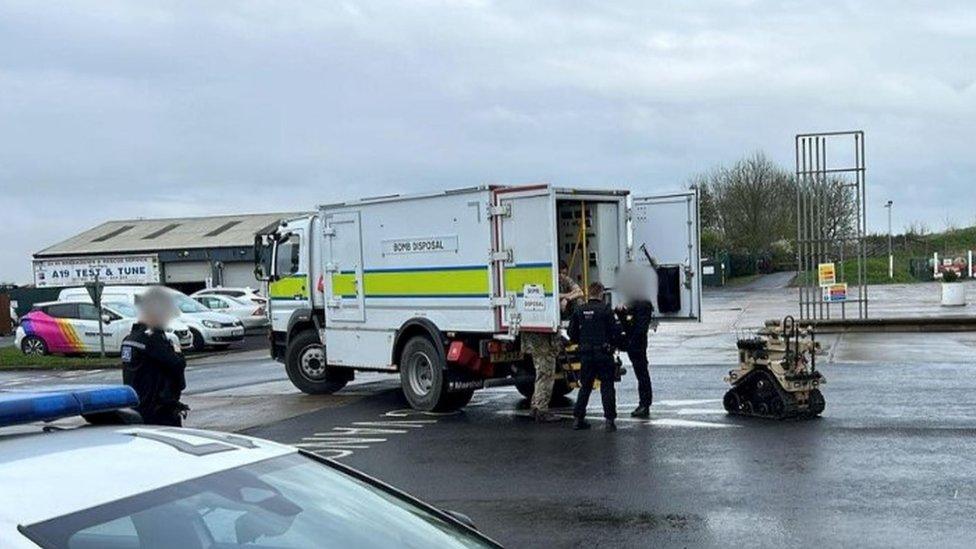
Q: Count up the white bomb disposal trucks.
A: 1